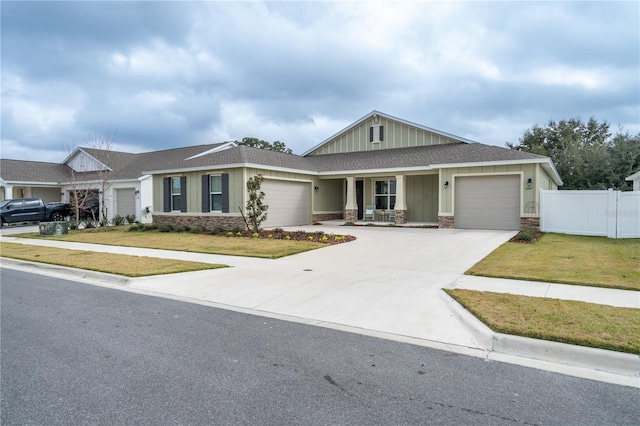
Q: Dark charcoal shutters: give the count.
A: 6